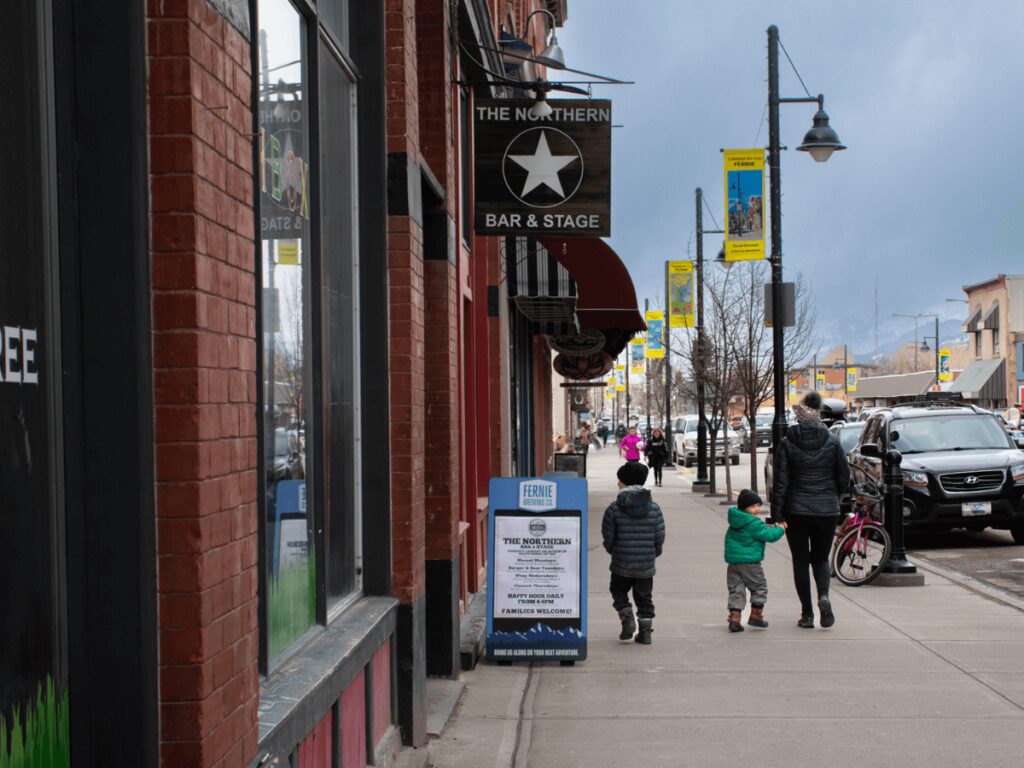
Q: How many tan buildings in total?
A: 1